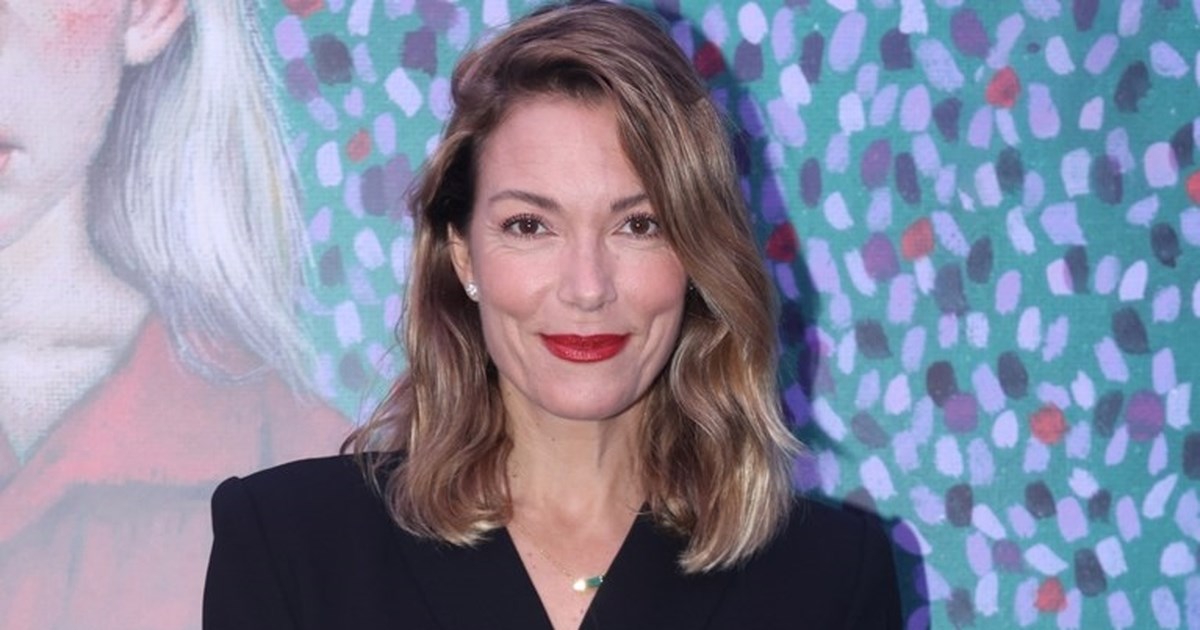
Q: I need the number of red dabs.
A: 9